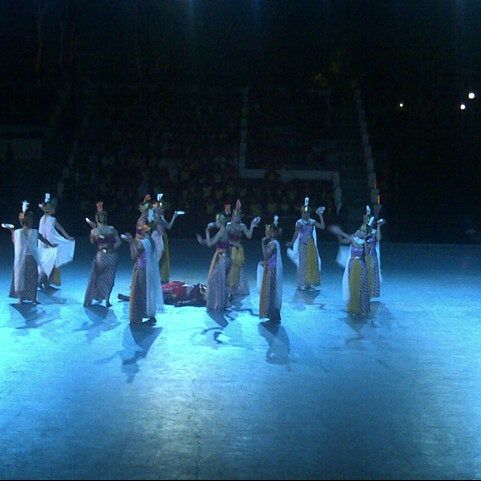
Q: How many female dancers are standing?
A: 12